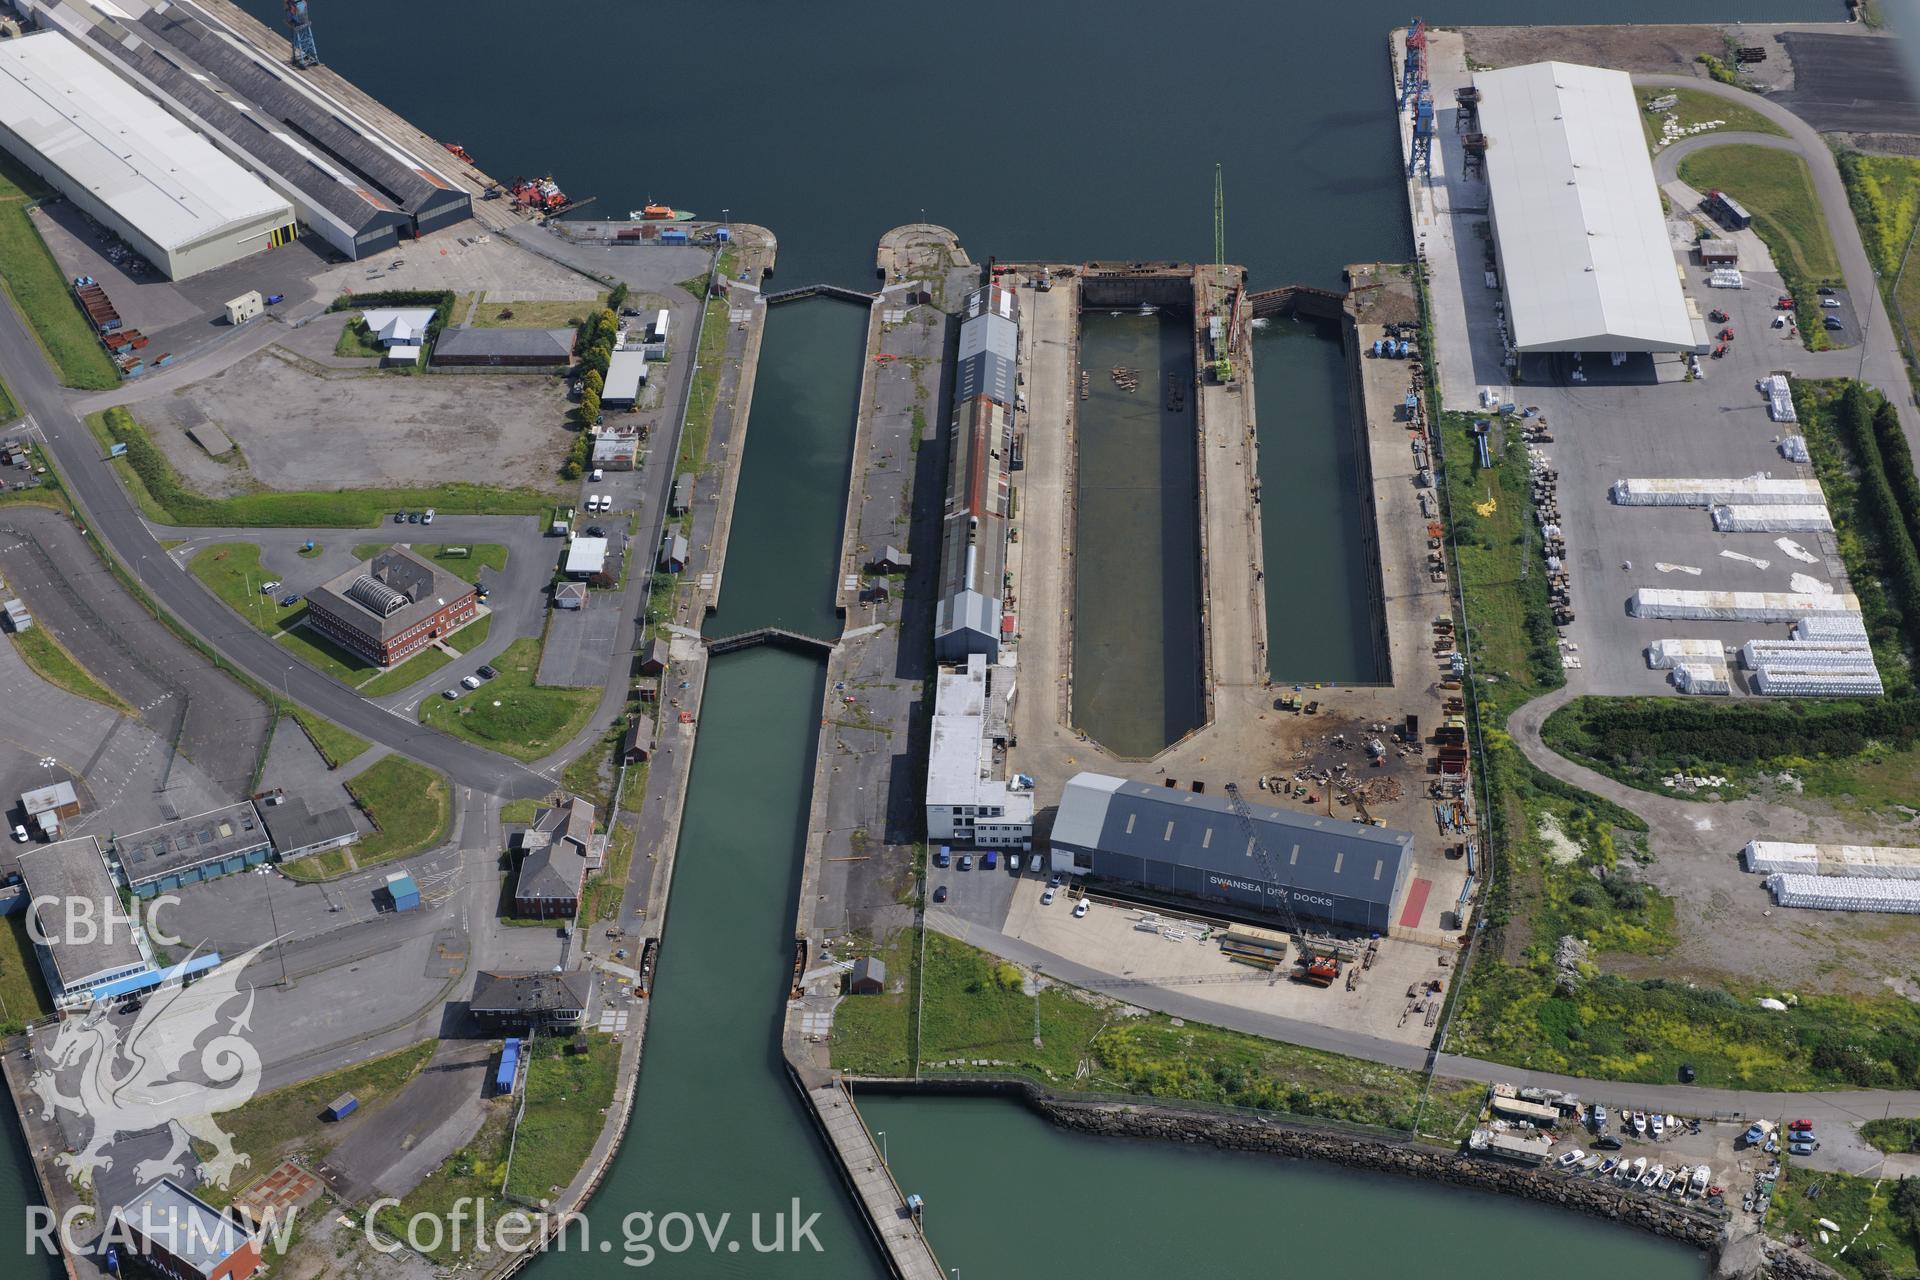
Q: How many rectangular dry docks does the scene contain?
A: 2